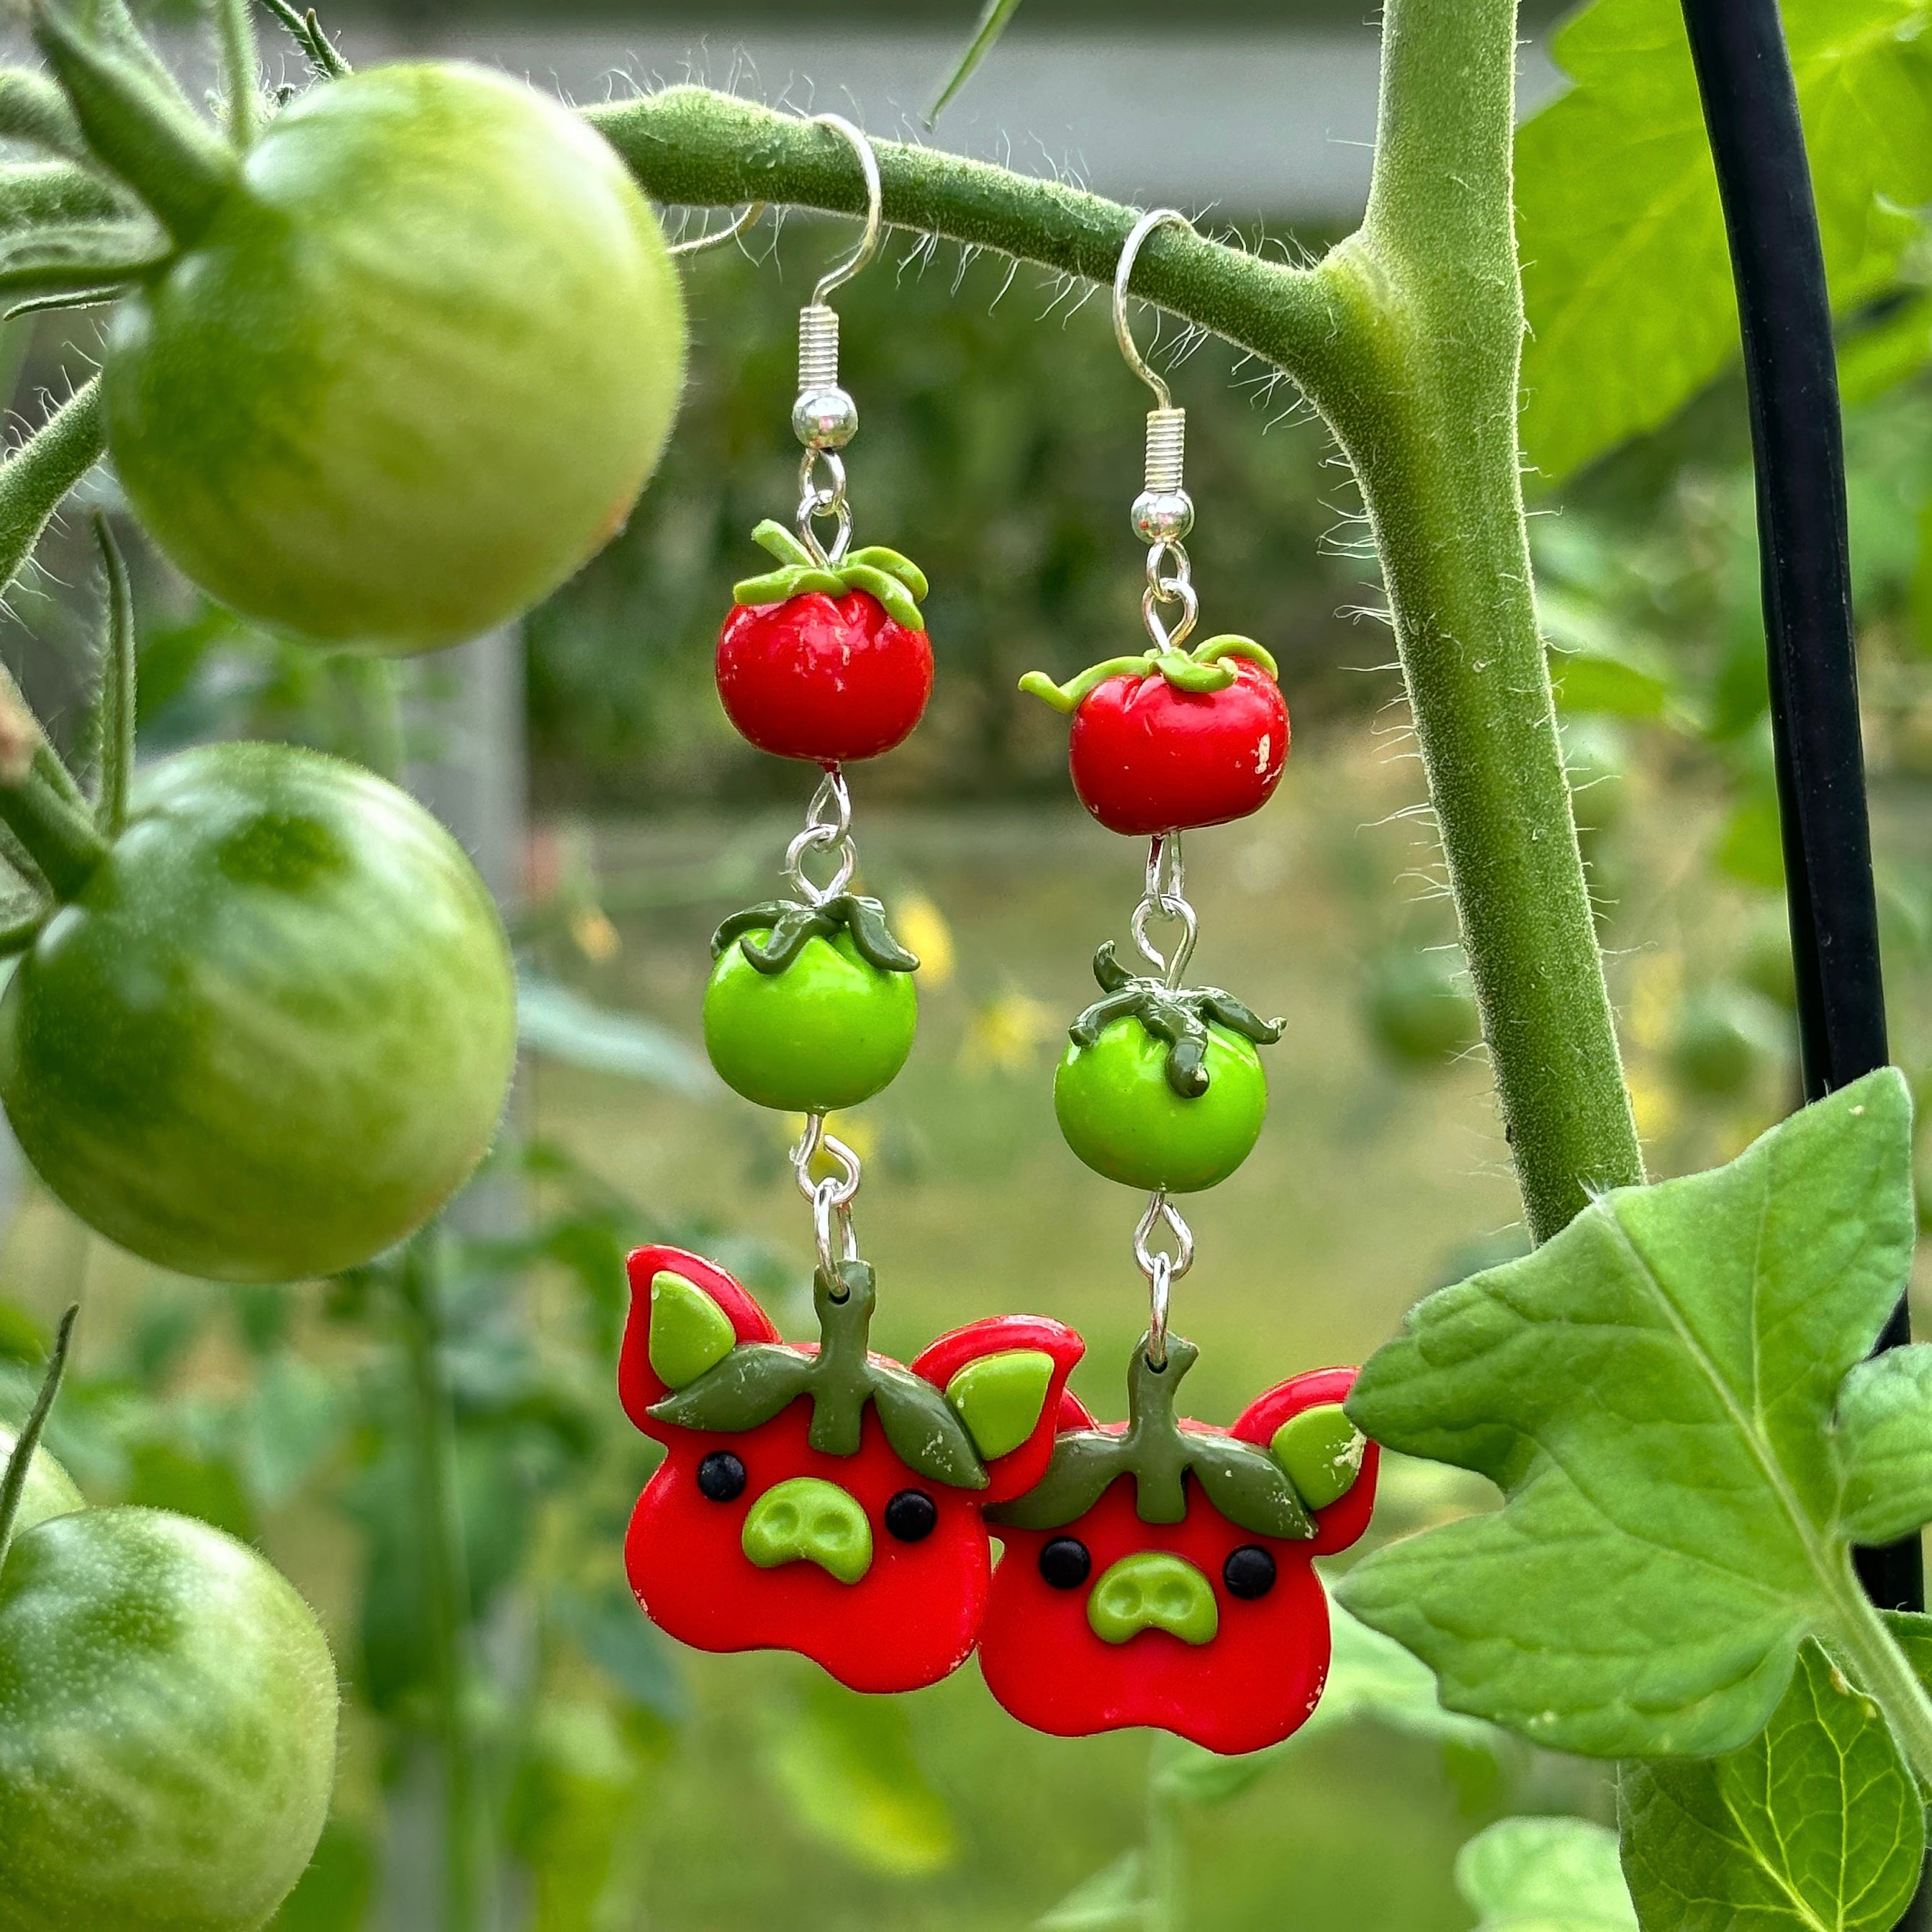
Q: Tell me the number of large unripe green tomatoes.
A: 3